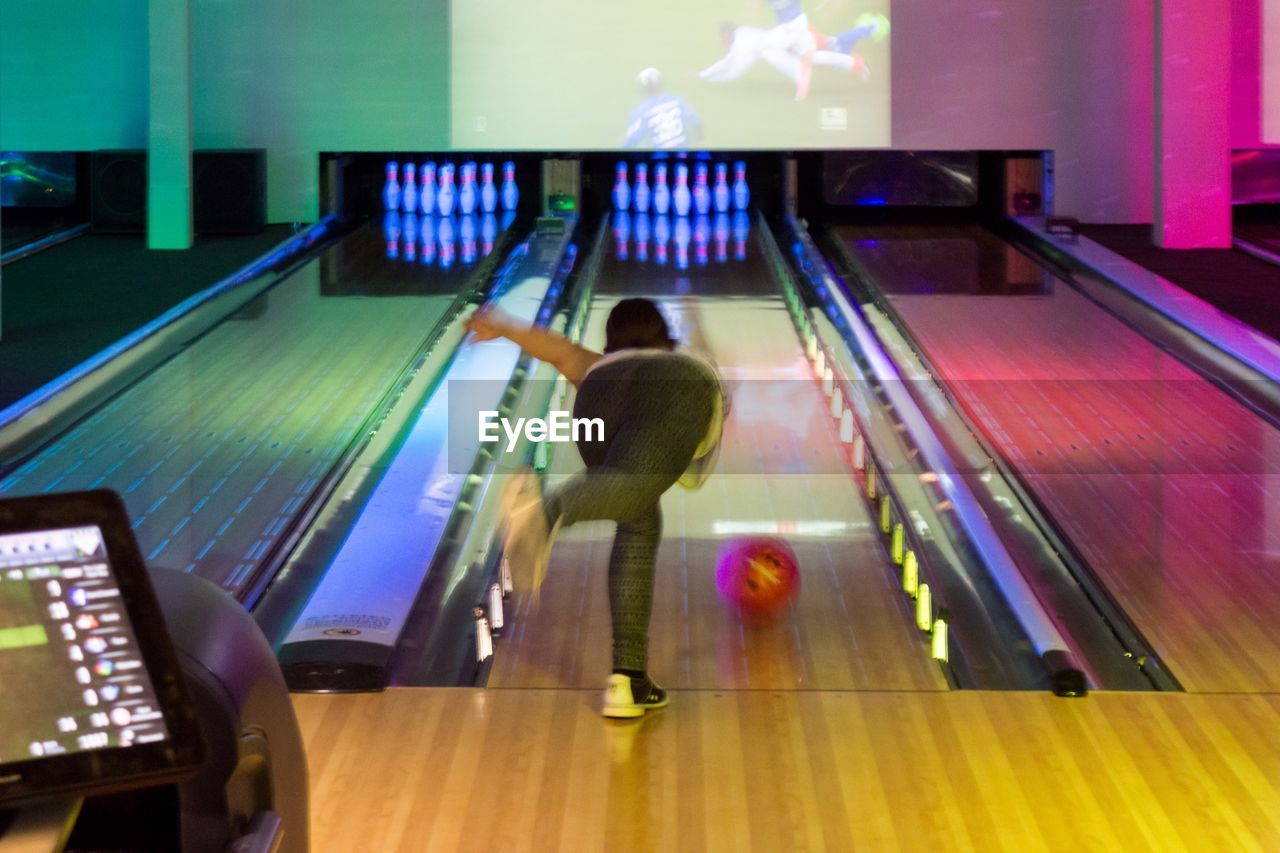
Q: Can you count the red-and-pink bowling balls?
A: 1